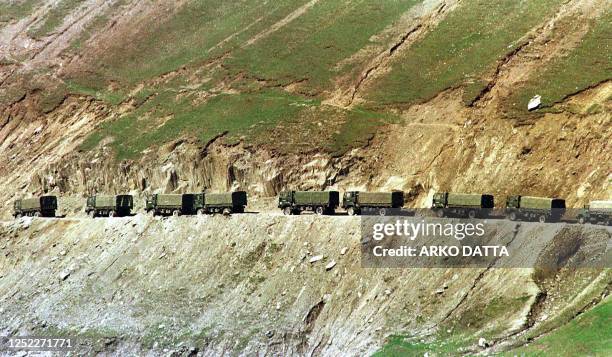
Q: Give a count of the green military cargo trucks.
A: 9